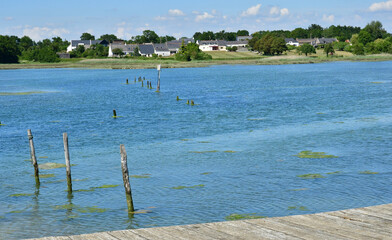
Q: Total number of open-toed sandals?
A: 0